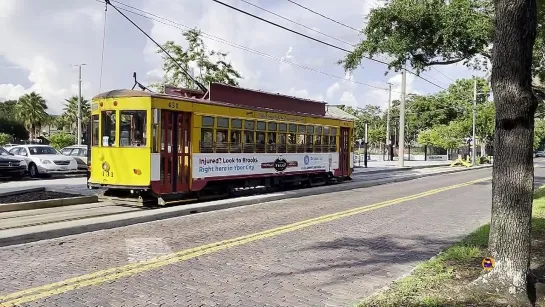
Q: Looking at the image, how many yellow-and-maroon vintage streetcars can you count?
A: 1